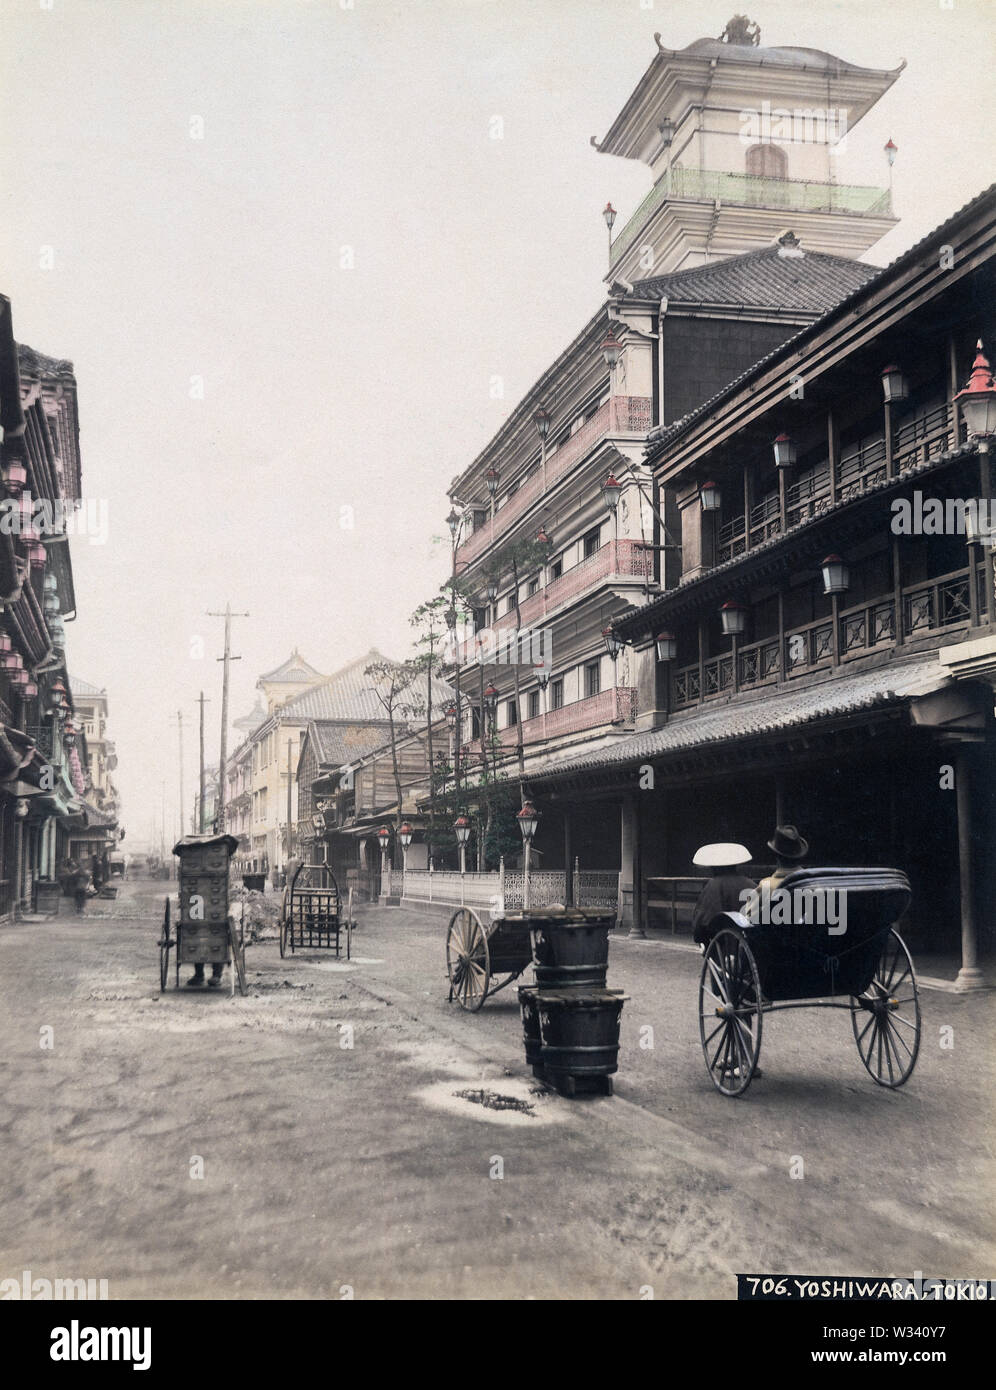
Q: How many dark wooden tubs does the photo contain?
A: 3